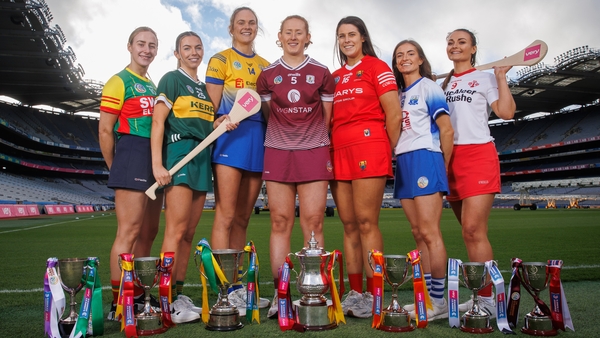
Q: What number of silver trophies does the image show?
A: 7